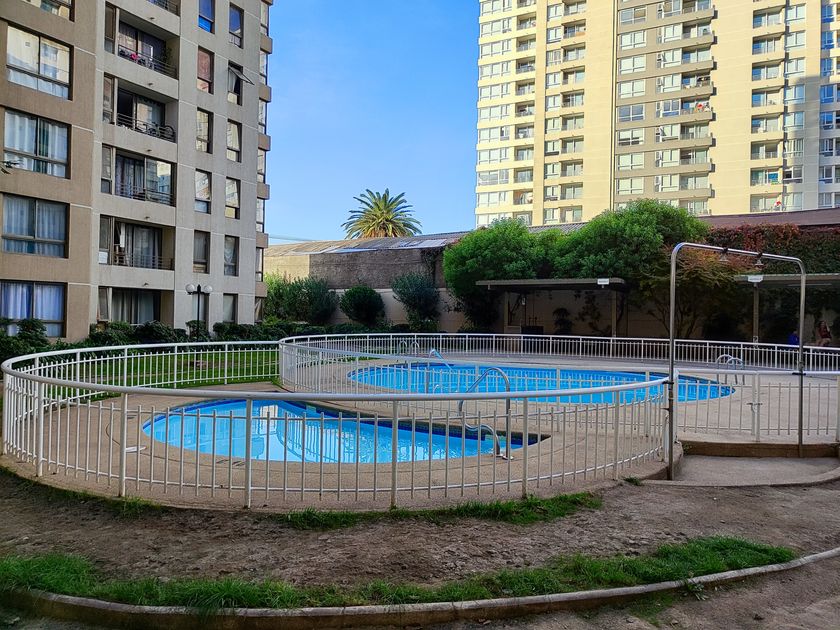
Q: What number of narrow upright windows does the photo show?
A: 12